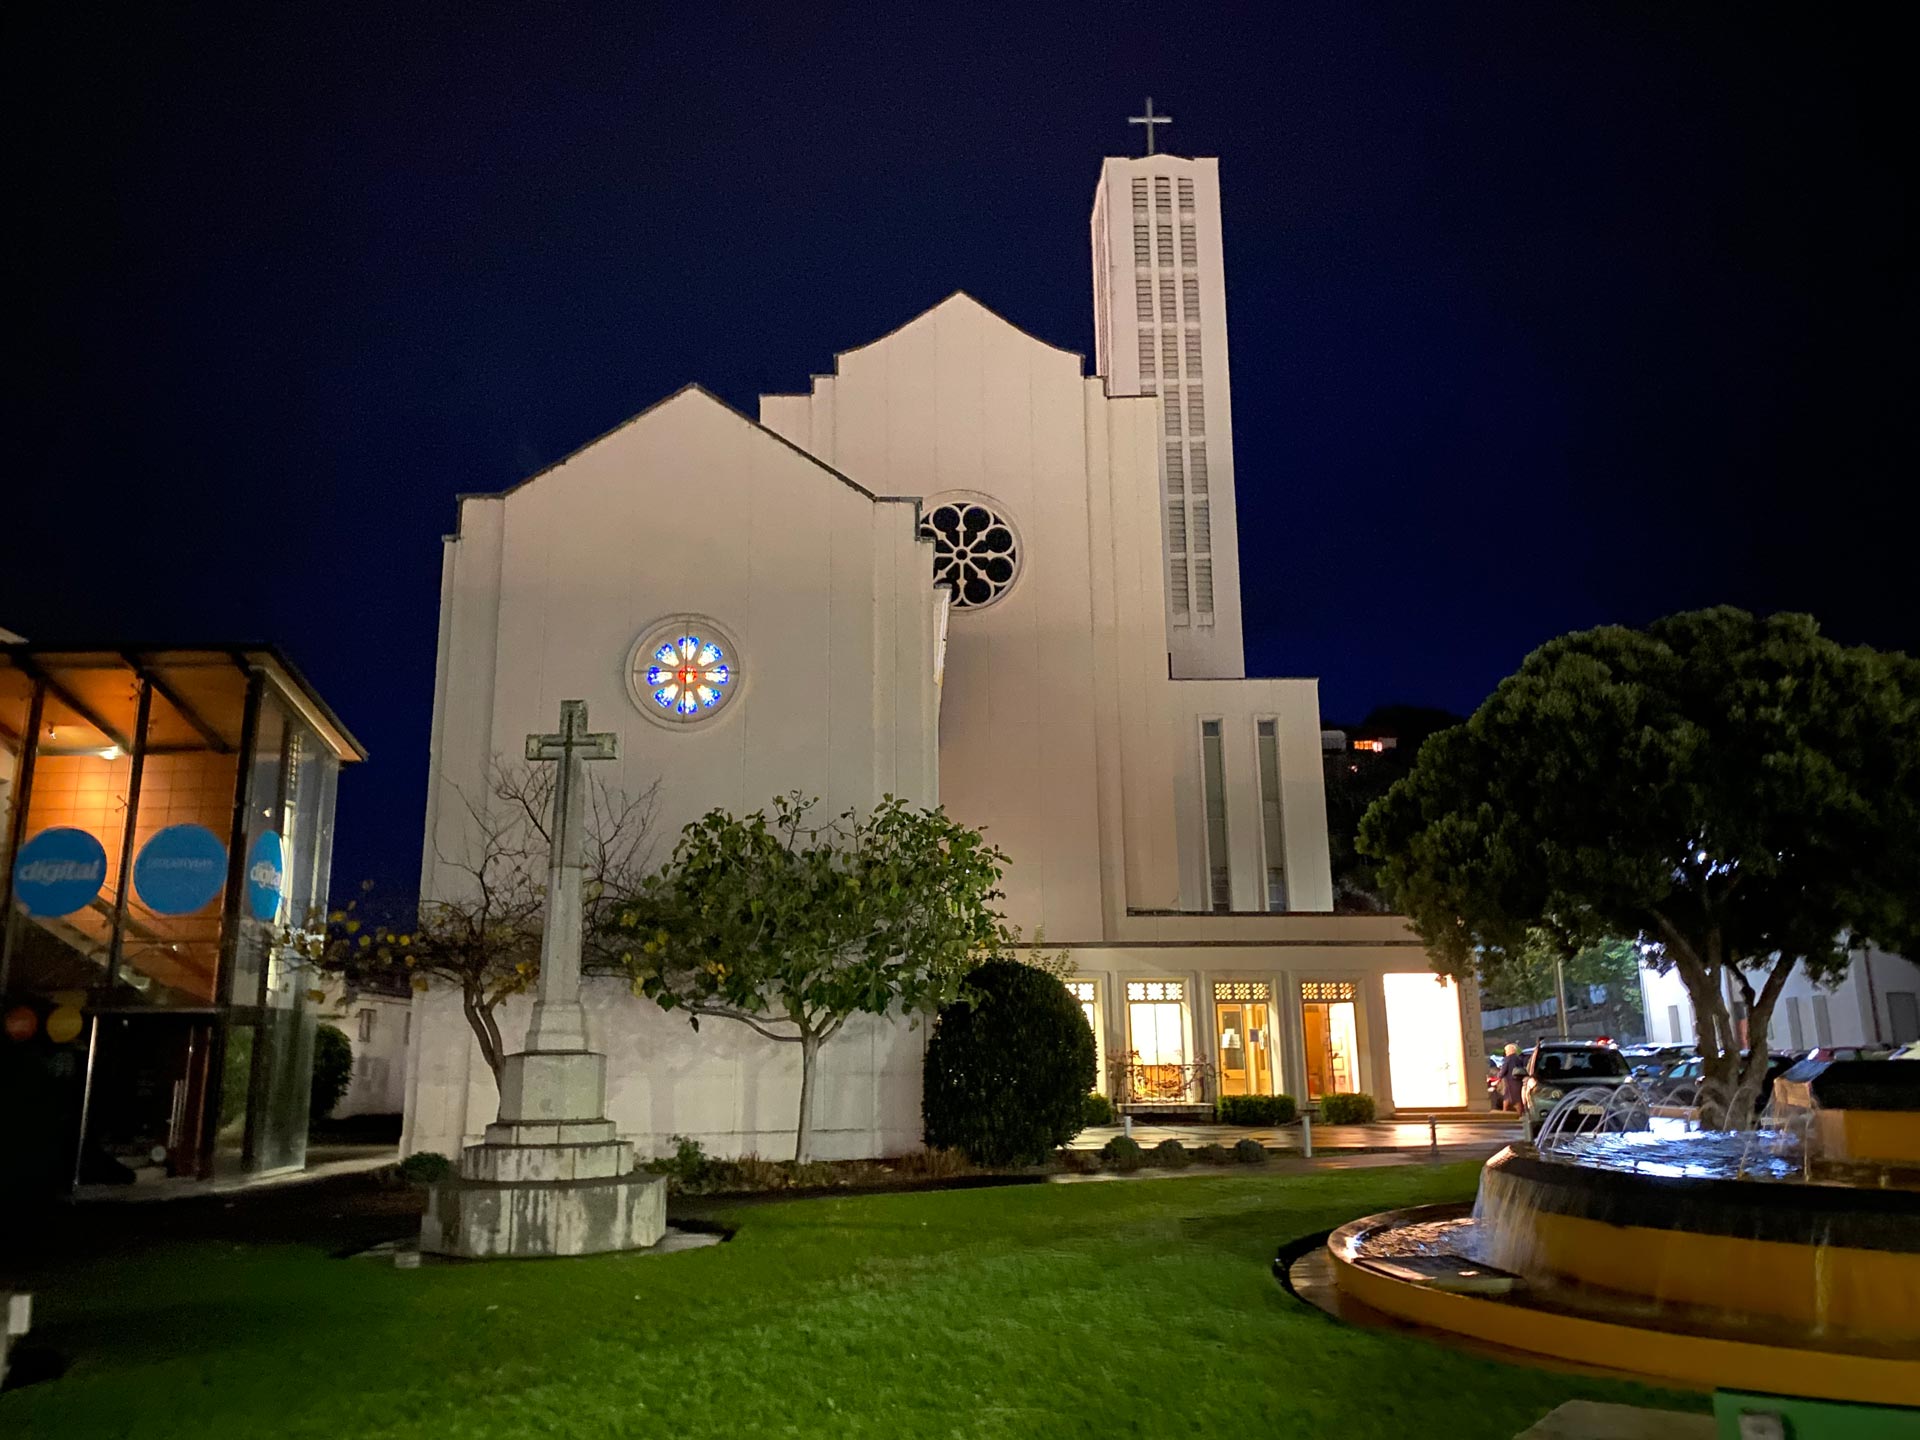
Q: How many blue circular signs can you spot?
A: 3